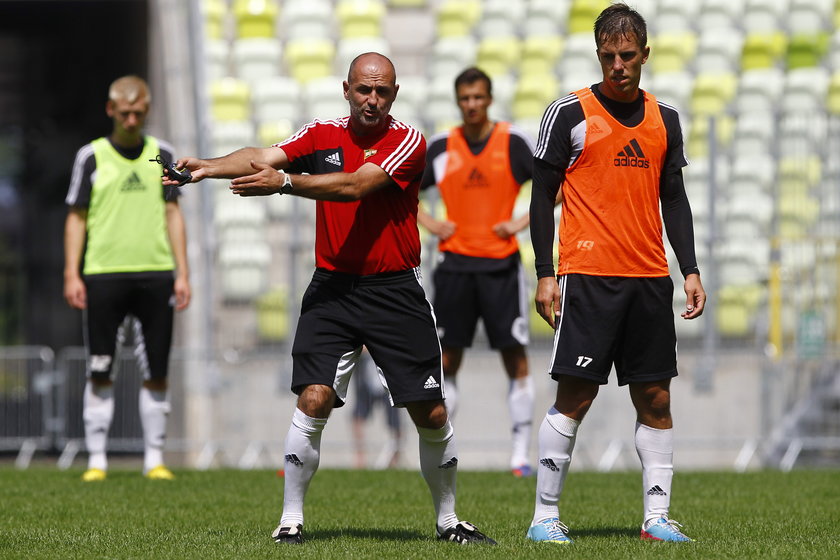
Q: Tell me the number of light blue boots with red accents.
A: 2